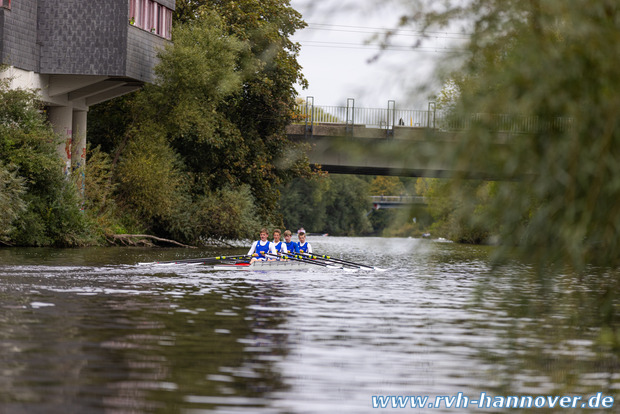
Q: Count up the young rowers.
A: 4